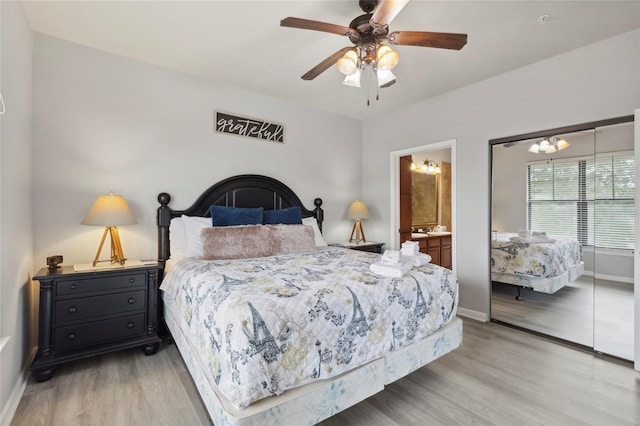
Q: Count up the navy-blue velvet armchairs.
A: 0